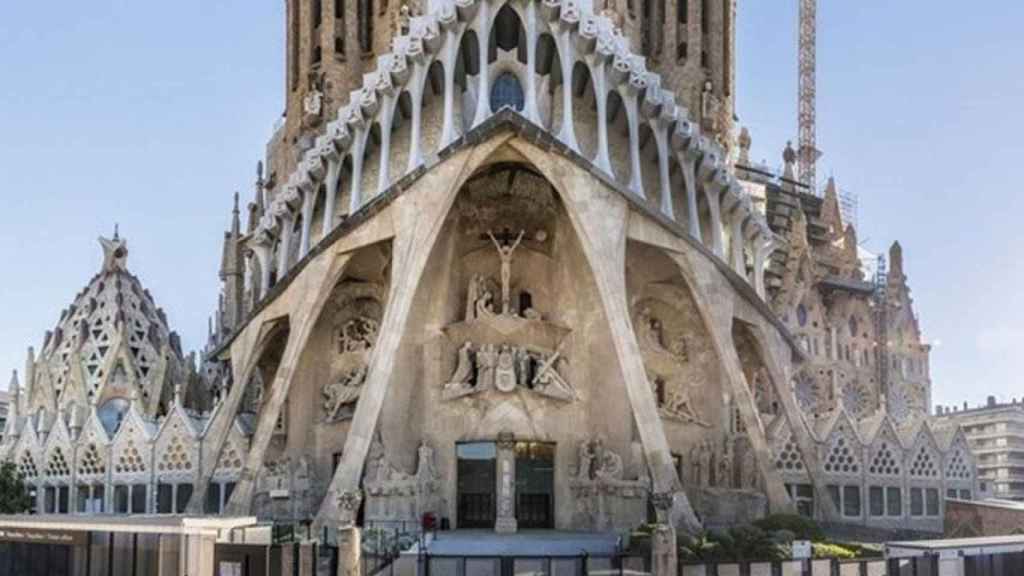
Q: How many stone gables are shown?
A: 11